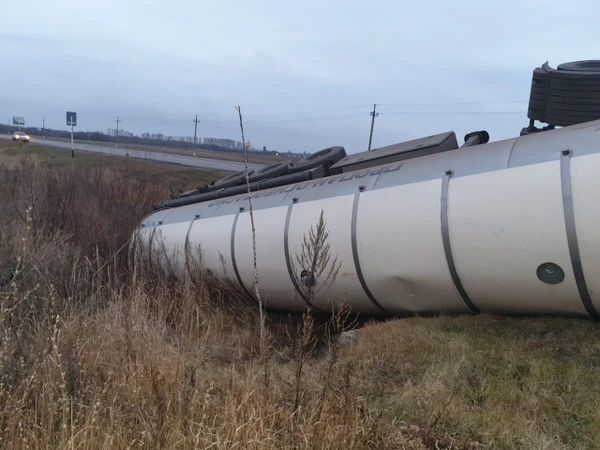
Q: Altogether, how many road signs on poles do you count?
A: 2